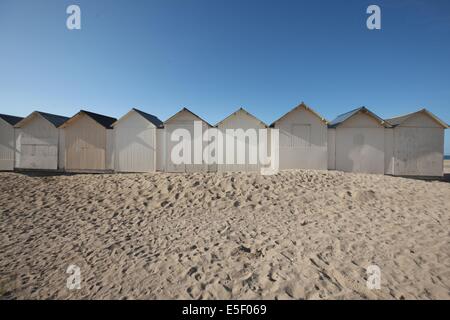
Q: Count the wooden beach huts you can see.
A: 9